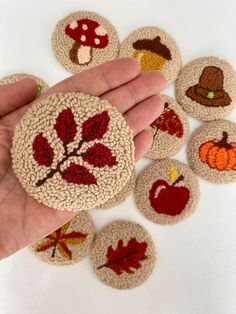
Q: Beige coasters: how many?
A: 11